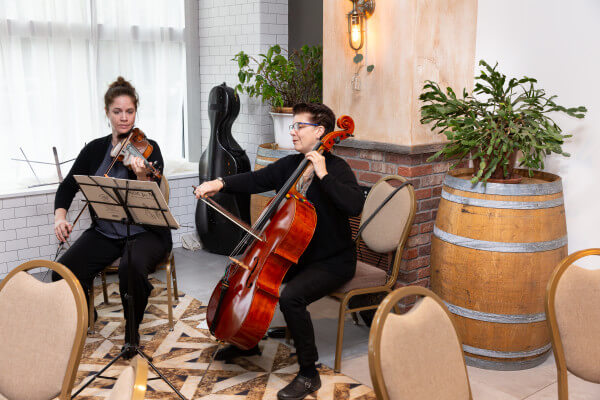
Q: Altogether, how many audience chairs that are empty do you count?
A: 4